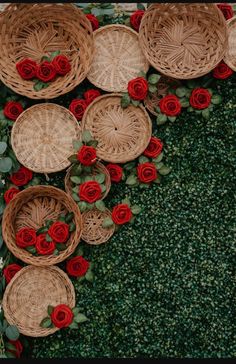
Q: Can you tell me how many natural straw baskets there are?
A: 11